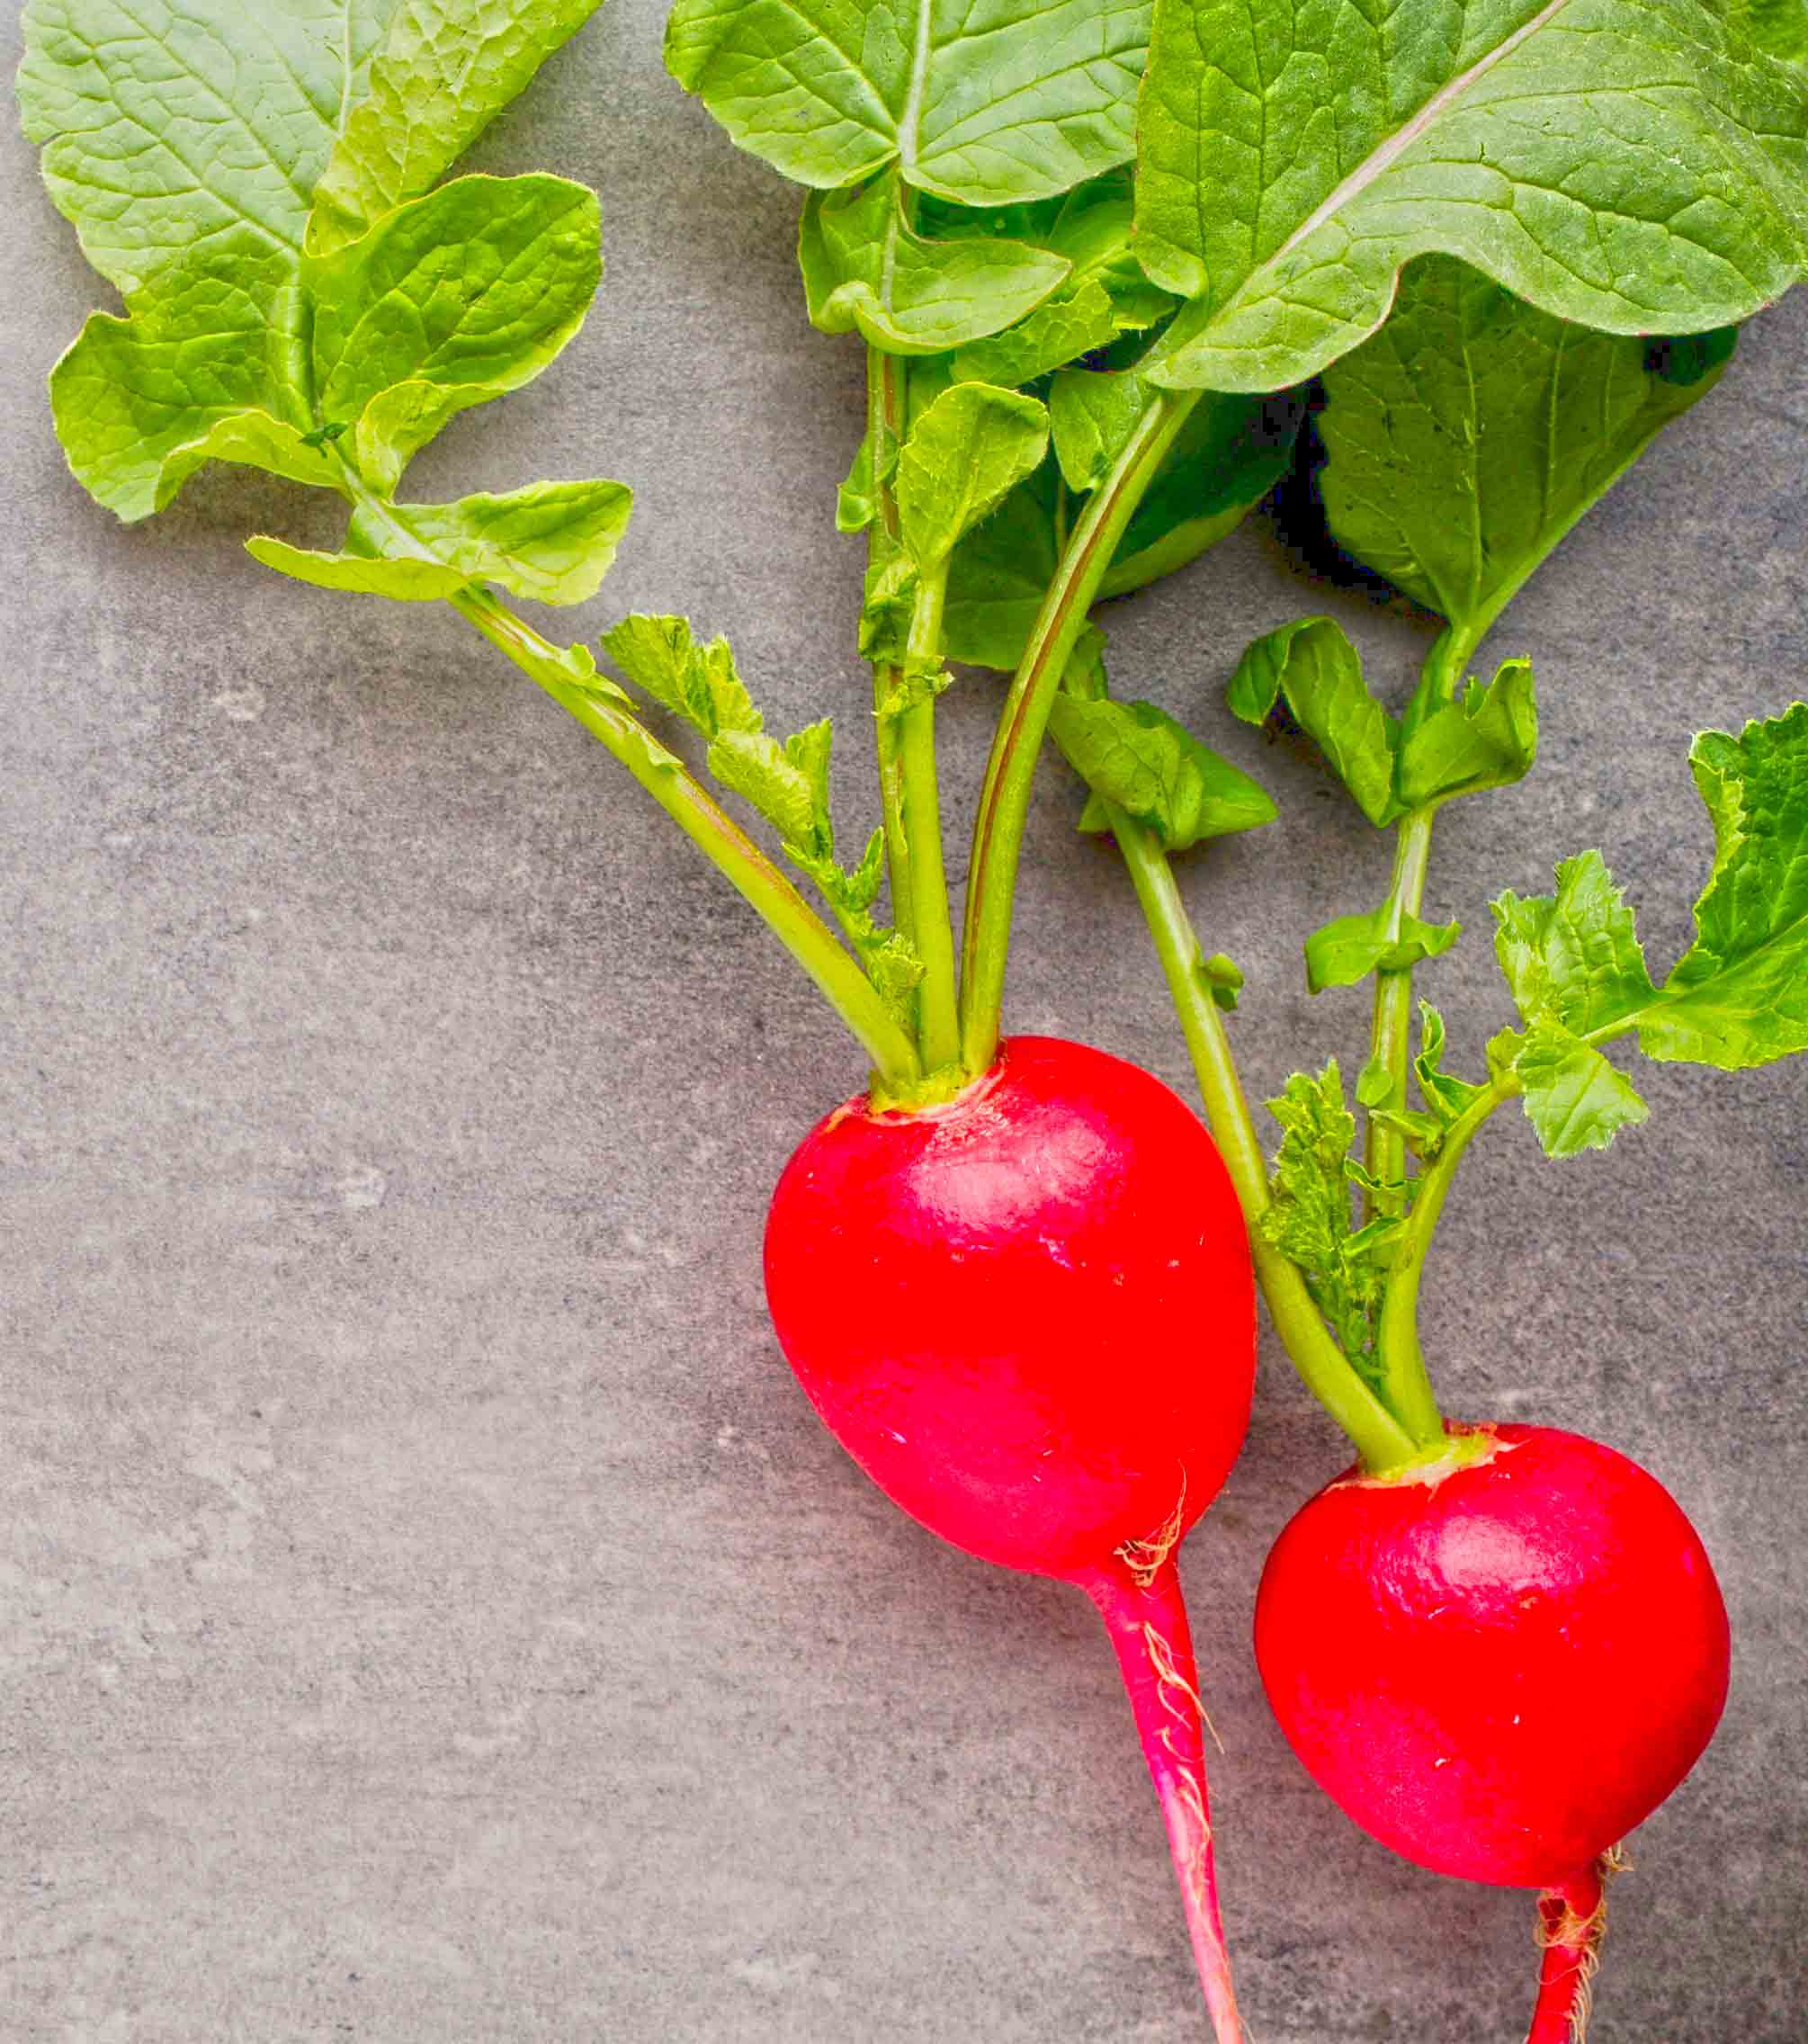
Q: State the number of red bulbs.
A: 2